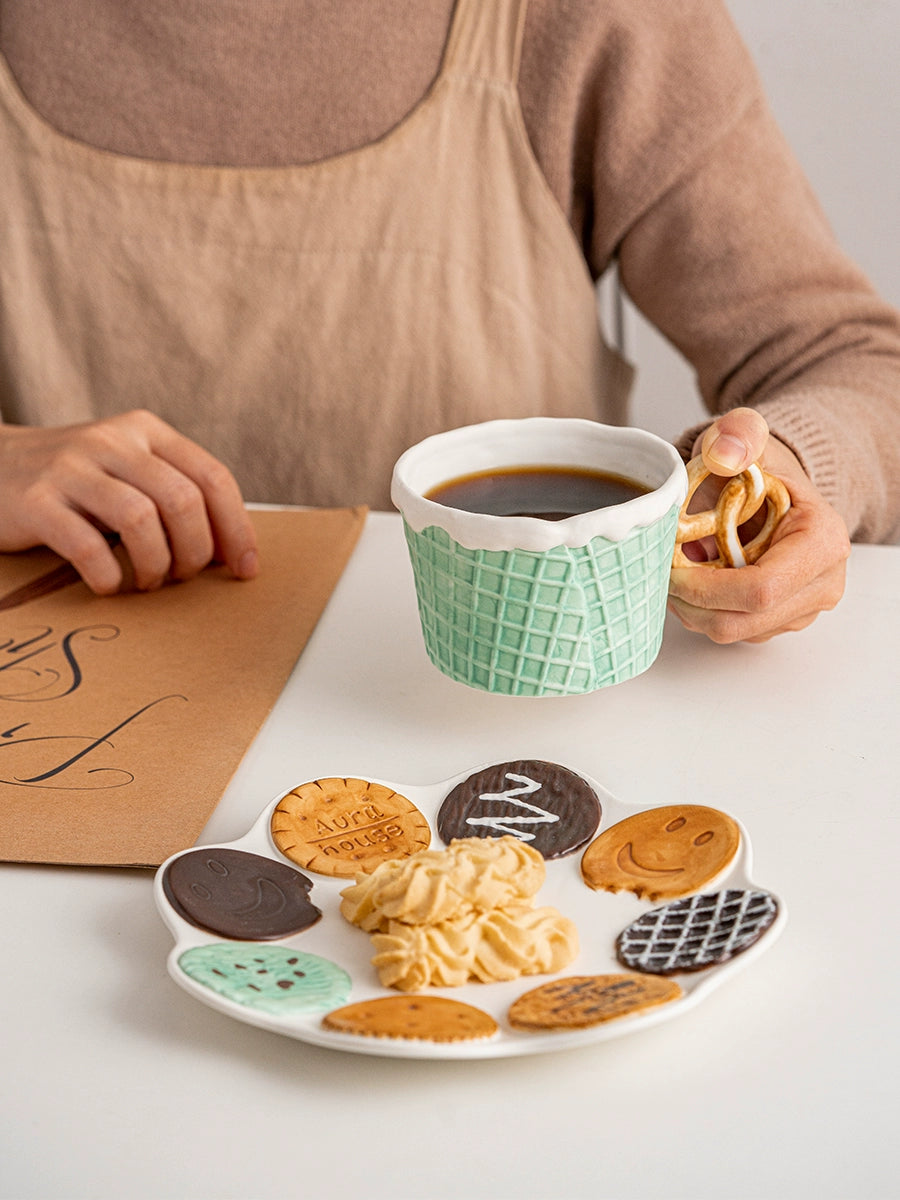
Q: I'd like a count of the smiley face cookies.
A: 2